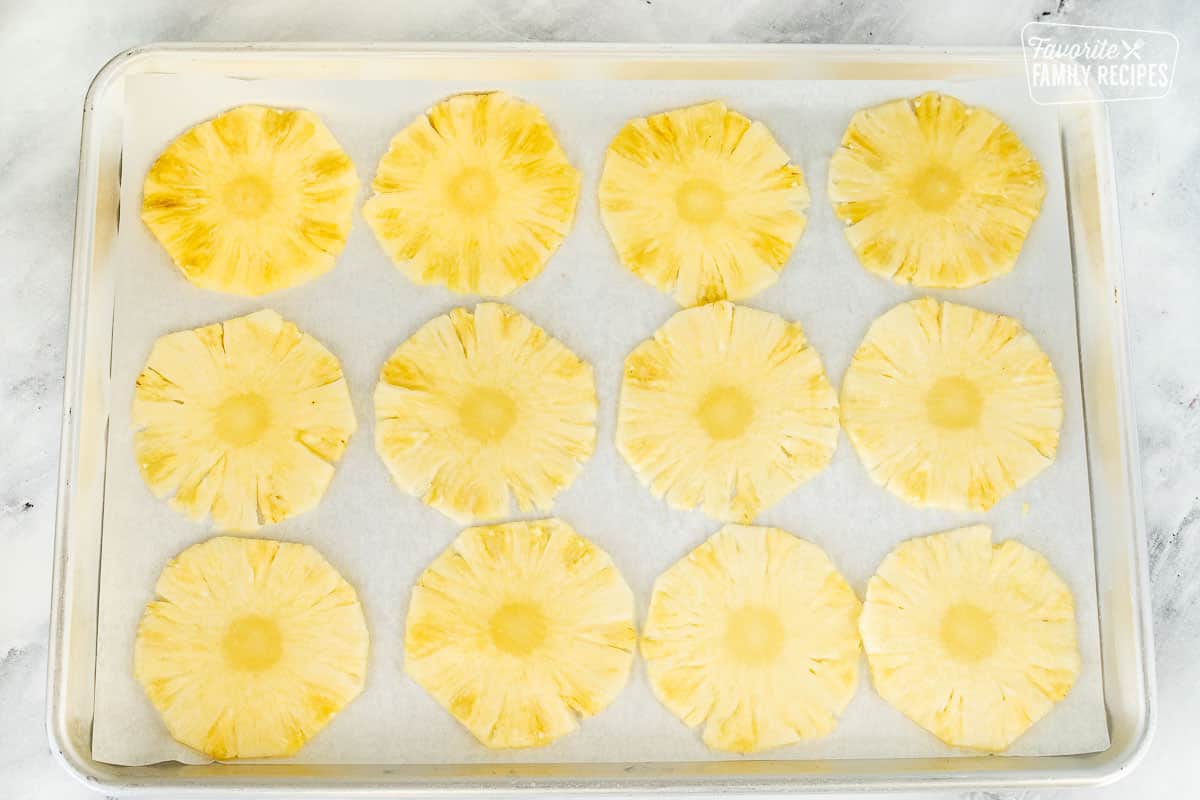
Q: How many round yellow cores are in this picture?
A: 12